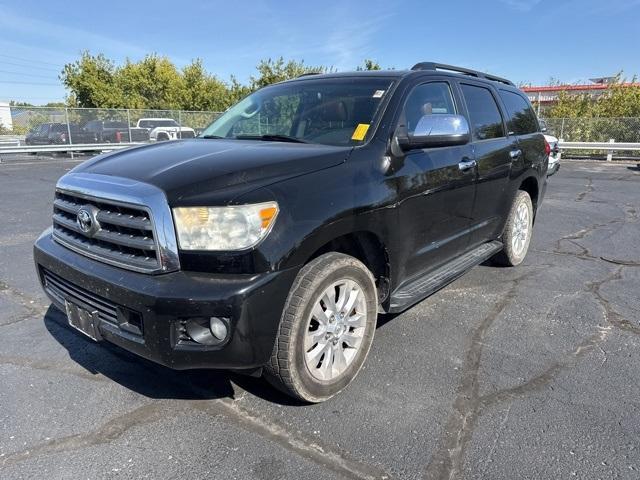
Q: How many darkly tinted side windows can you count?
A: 2